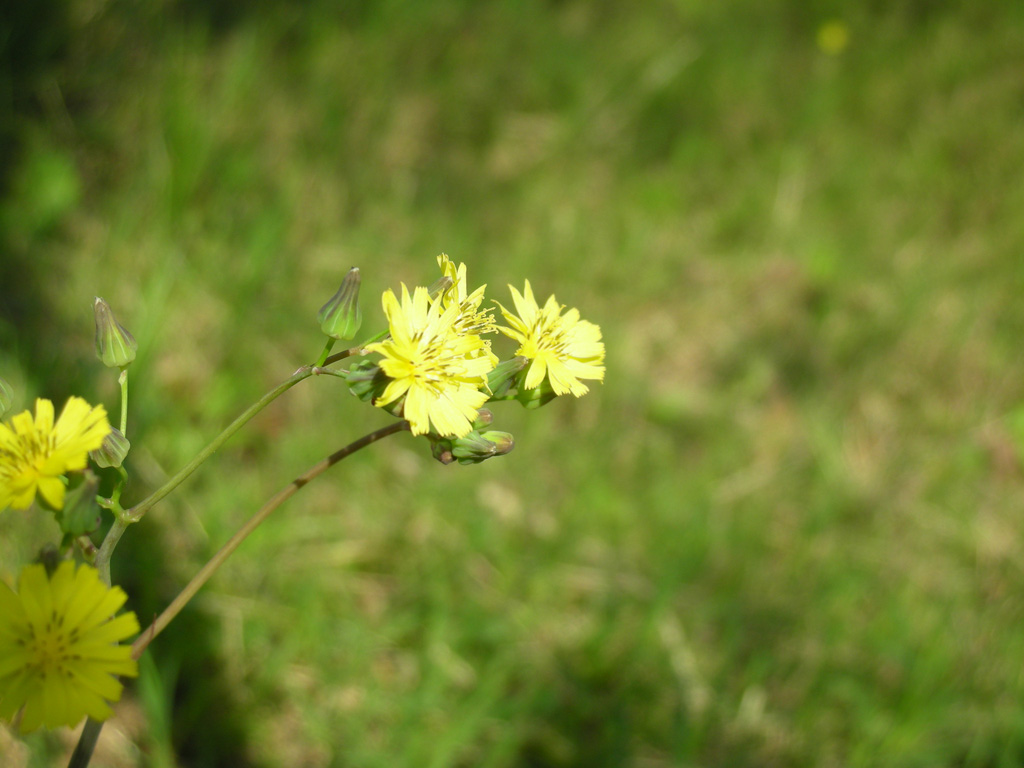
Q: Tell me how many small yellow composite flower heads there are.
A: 5